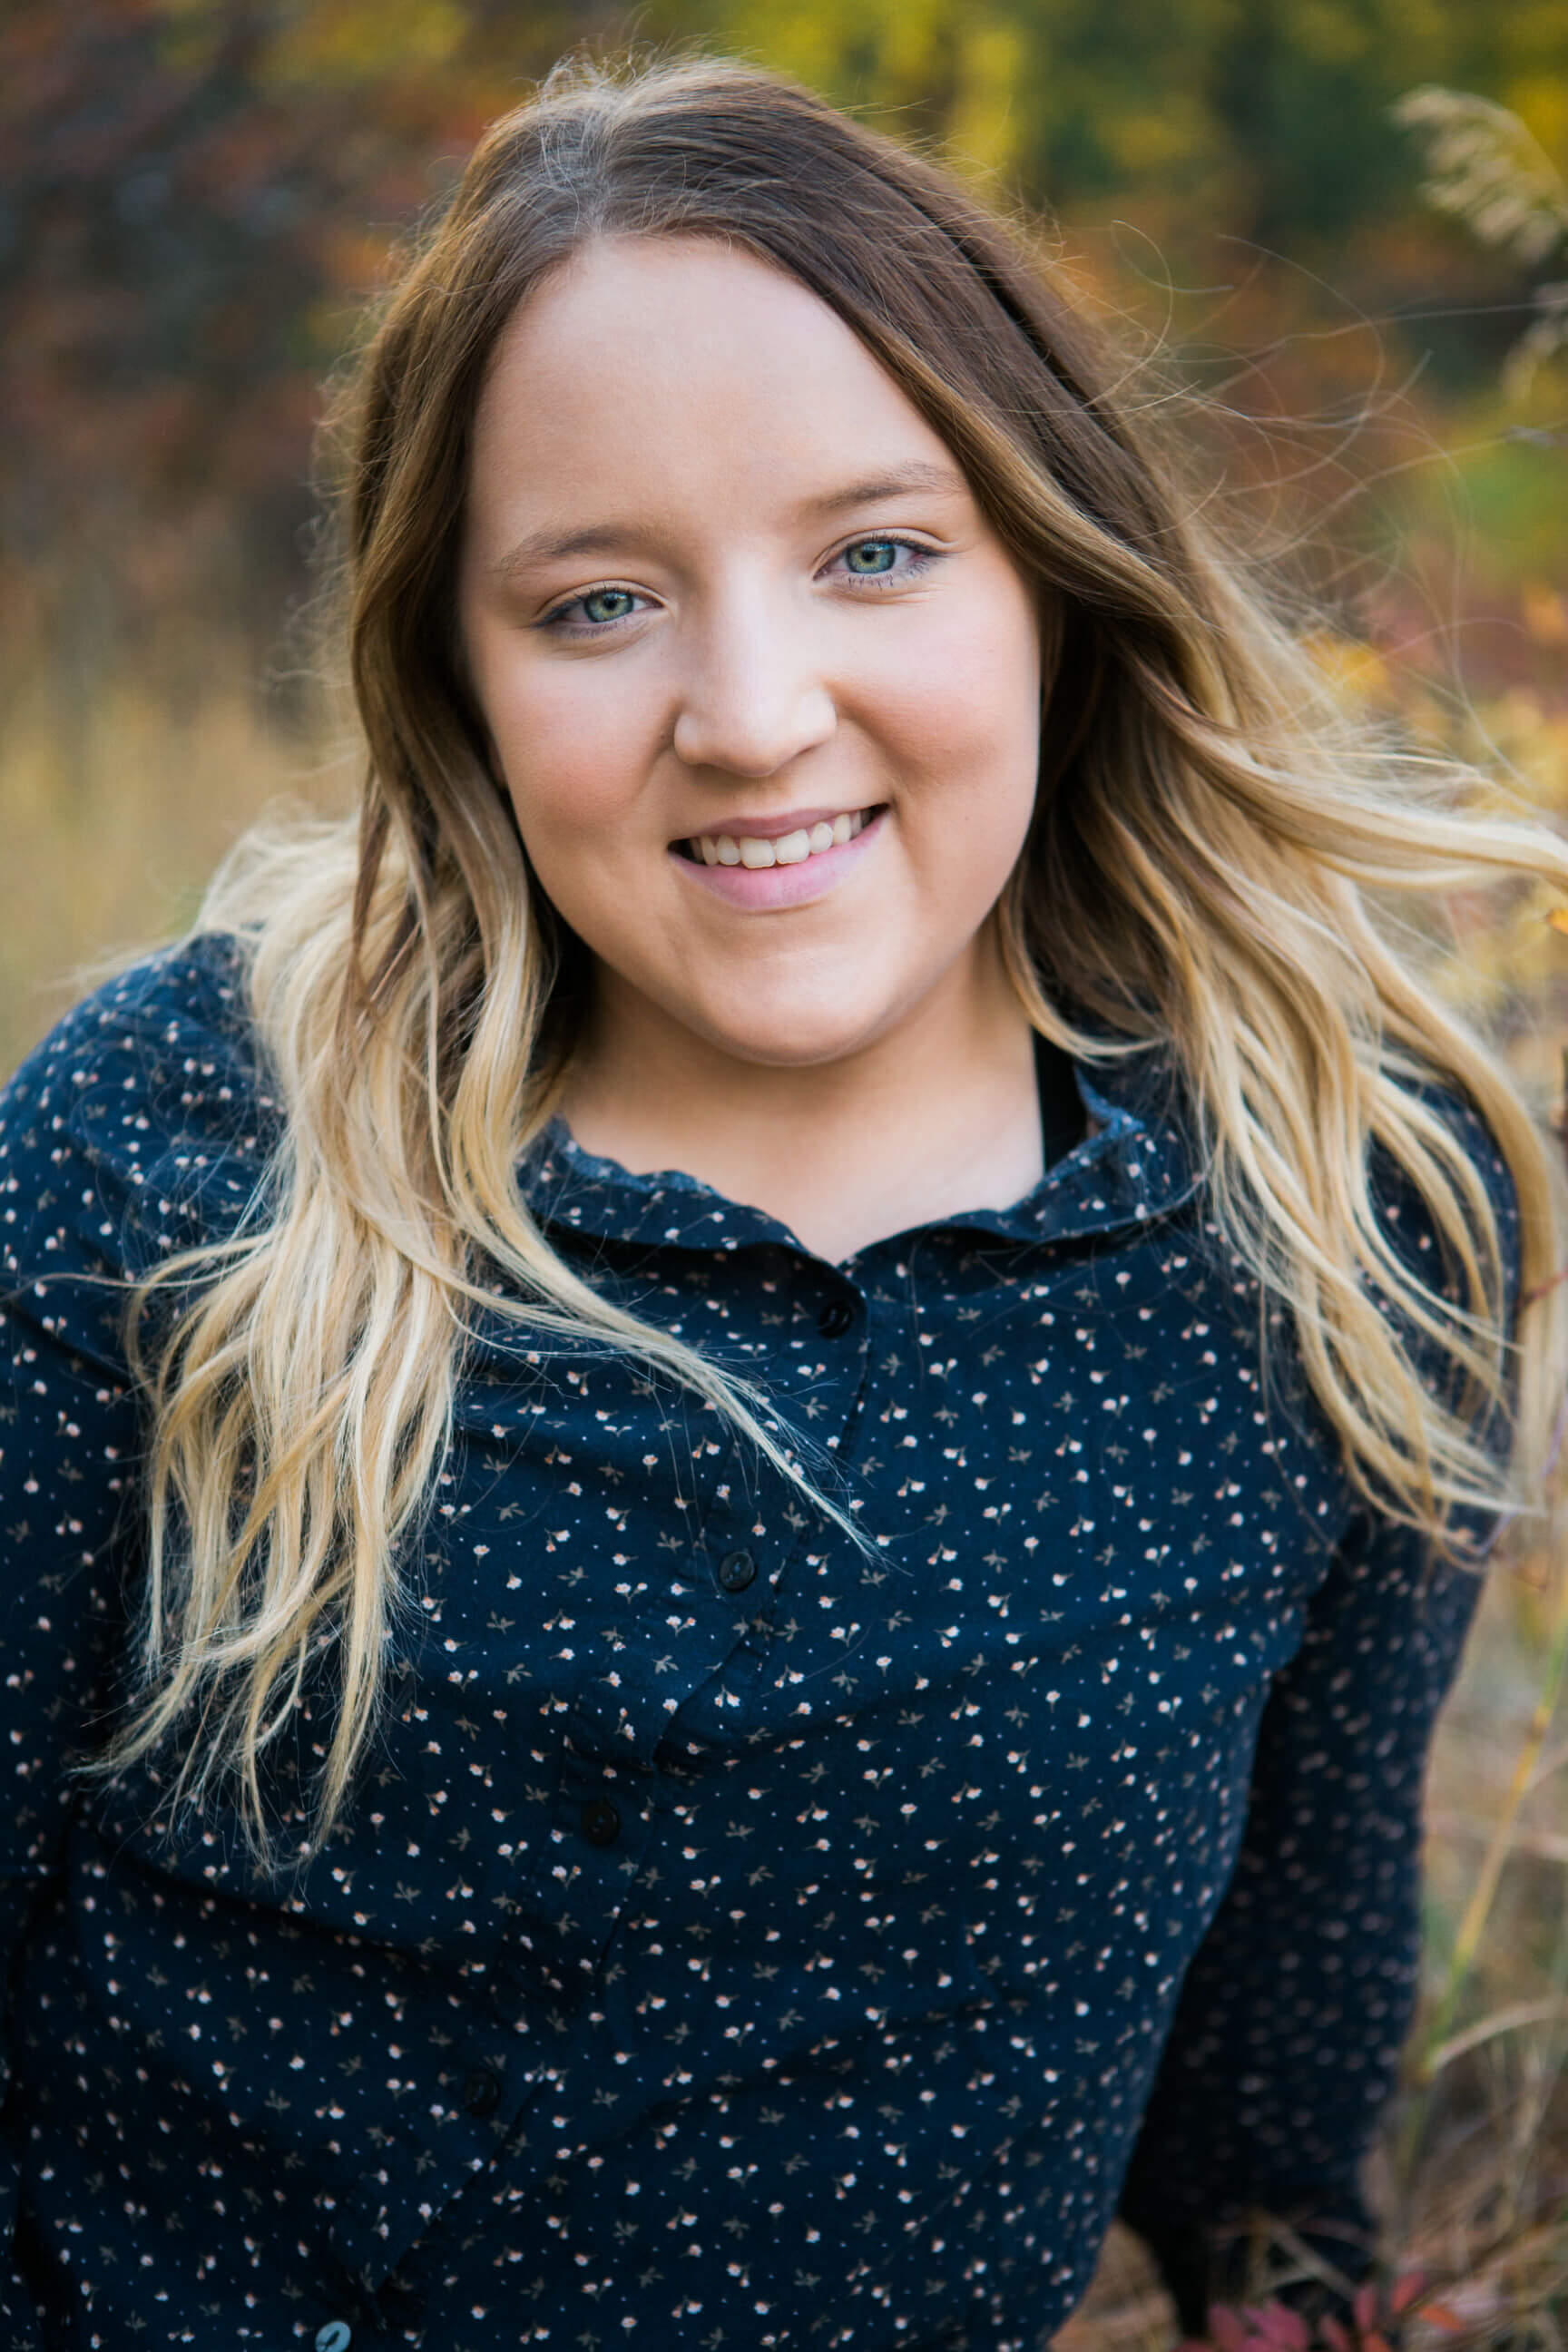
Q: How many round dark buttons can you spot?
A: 4